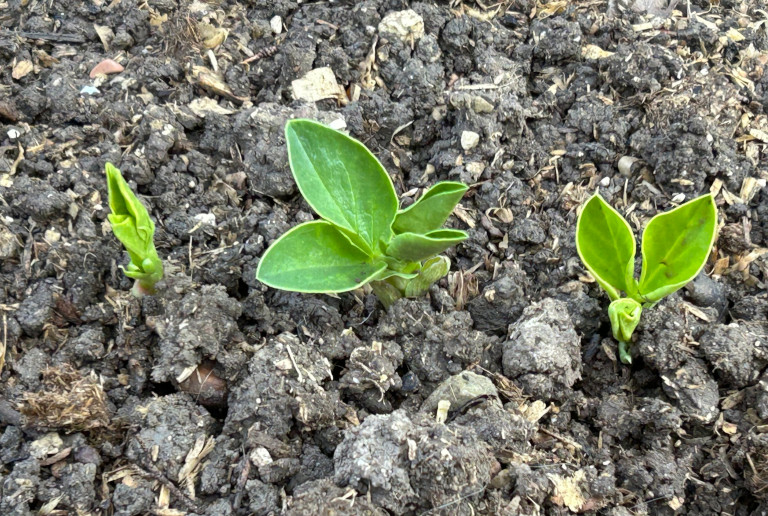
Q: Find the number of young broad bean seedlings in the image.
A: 3